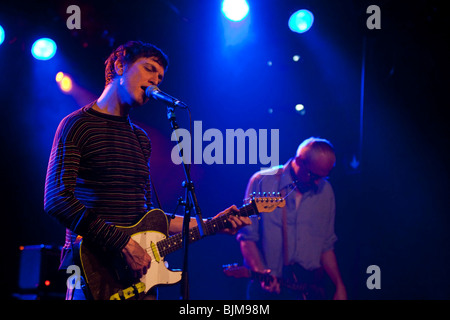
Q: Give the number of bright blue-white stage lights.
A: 4